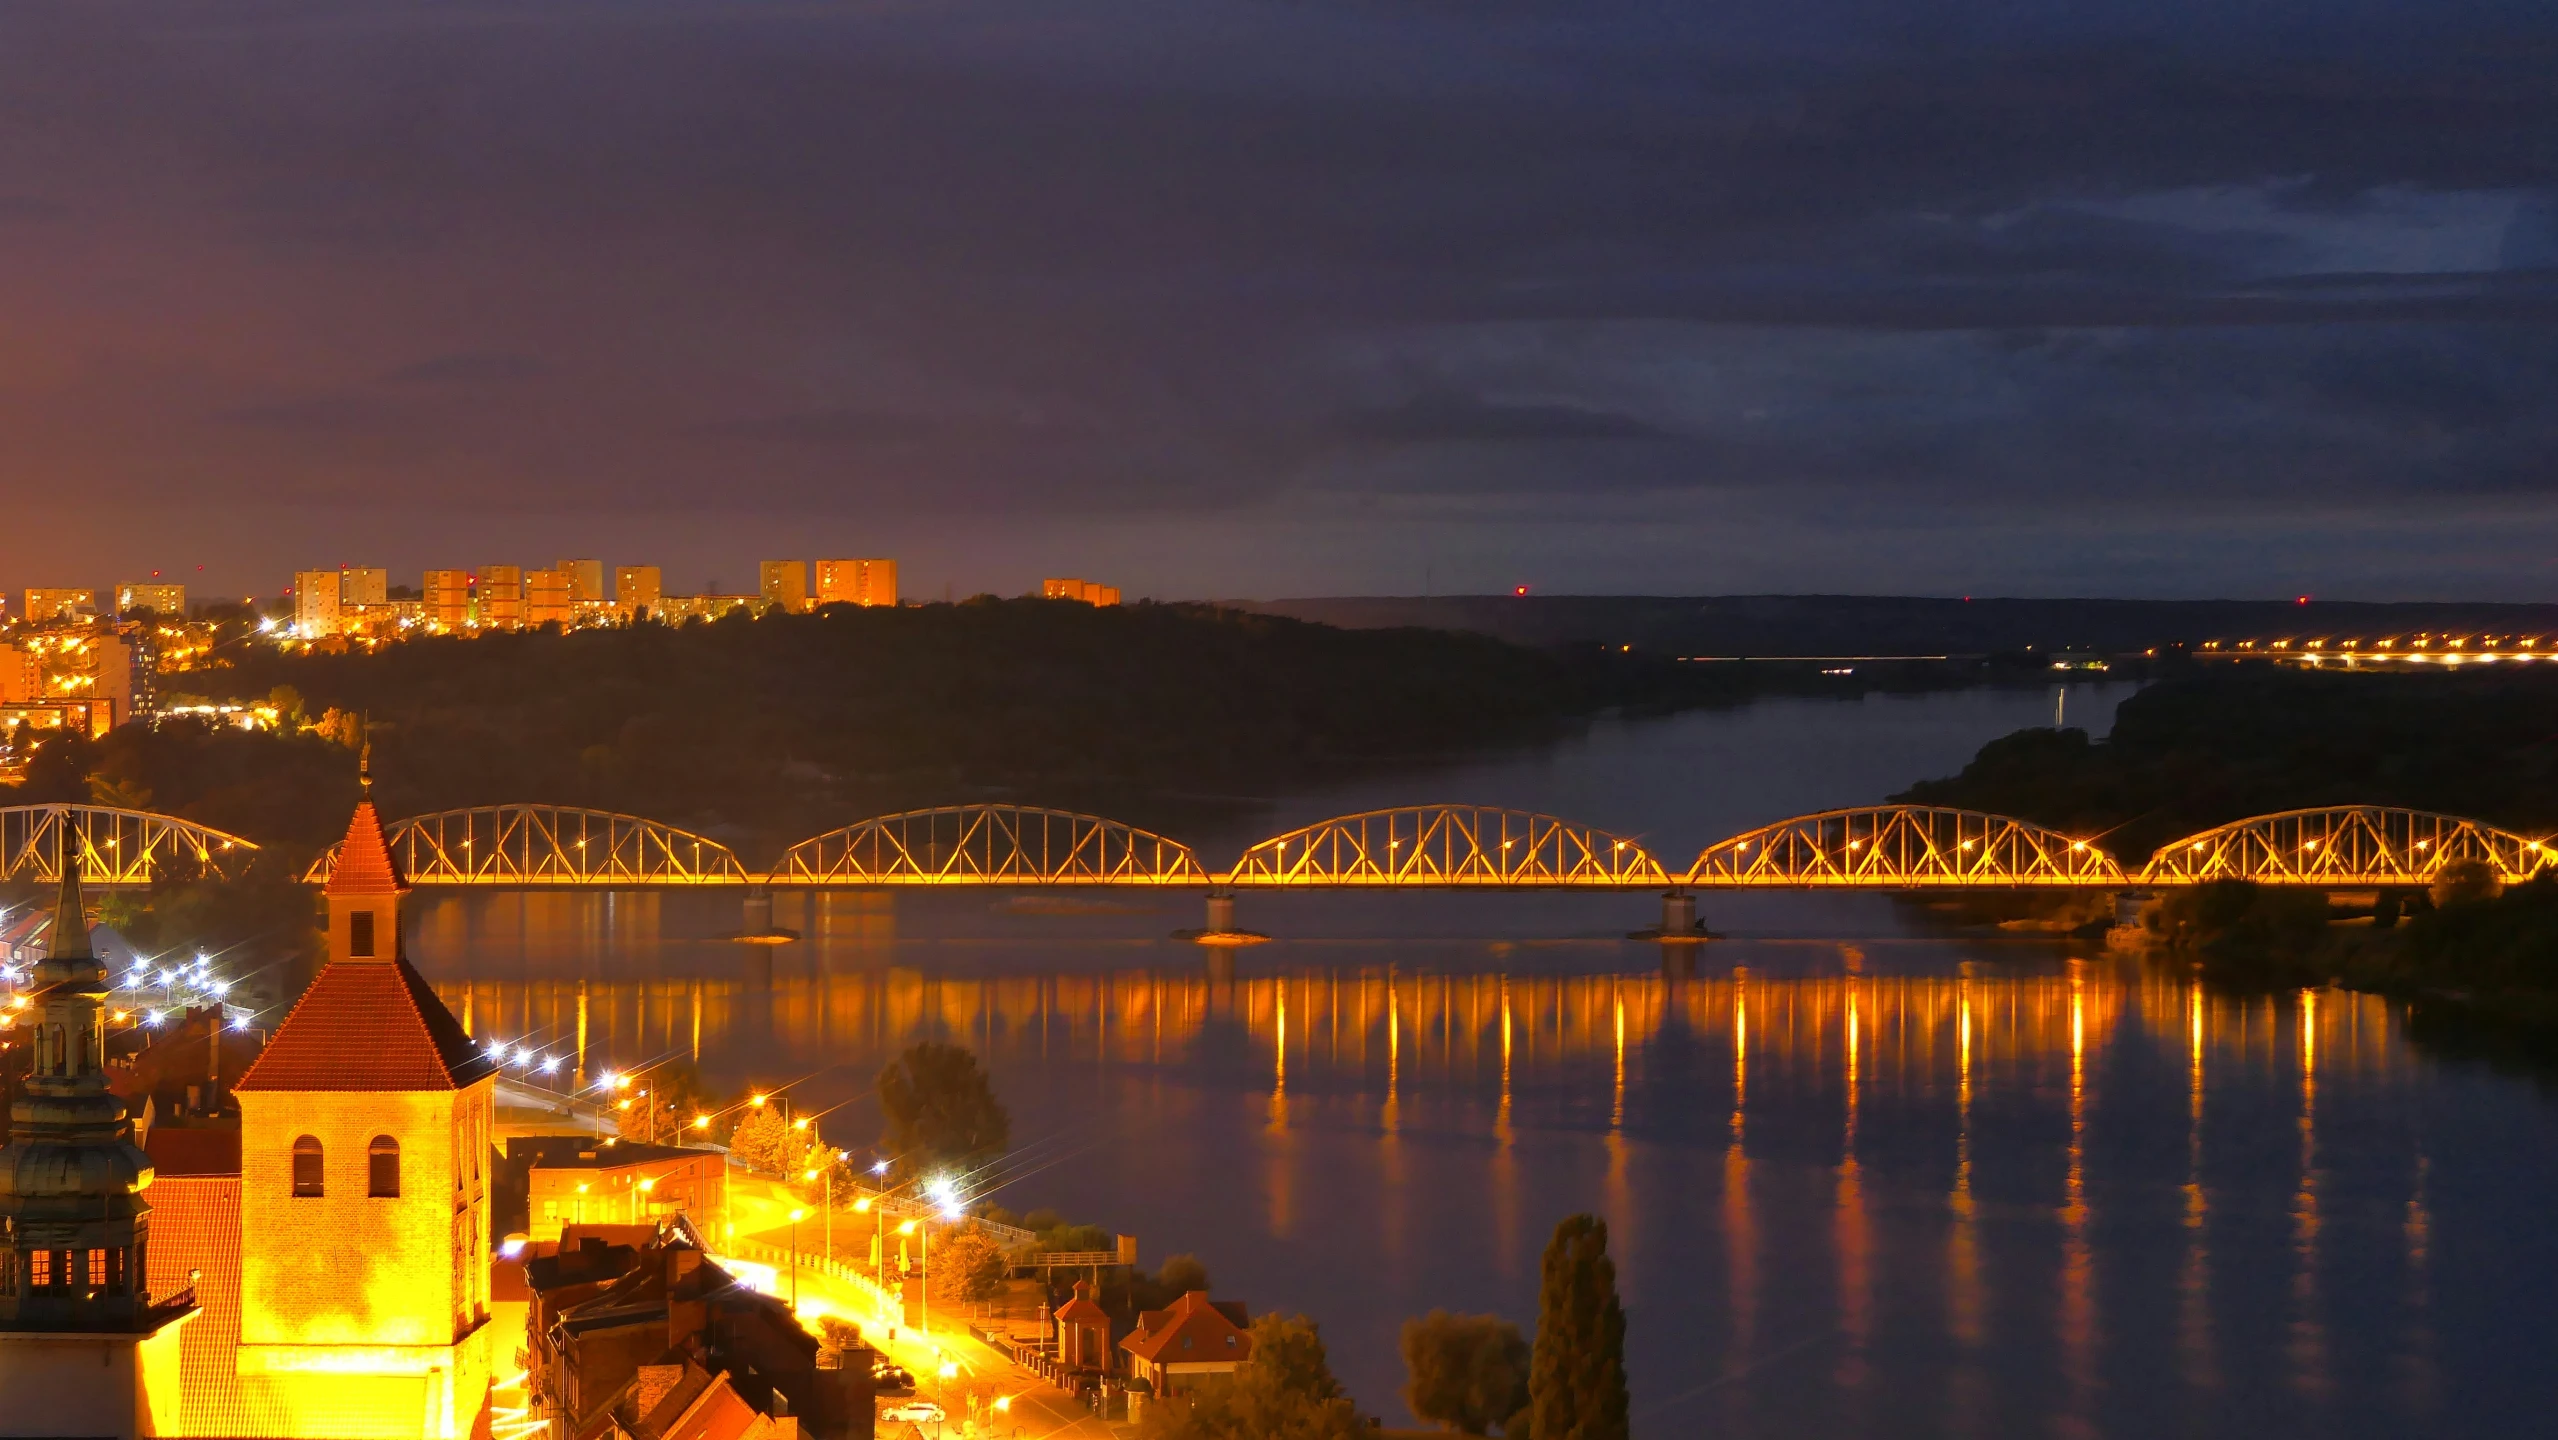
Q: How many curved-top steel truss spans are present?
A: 6